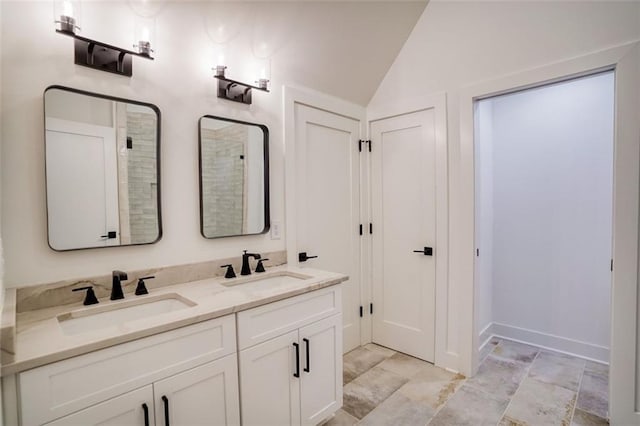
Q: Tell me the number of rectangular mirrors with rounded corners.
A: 2